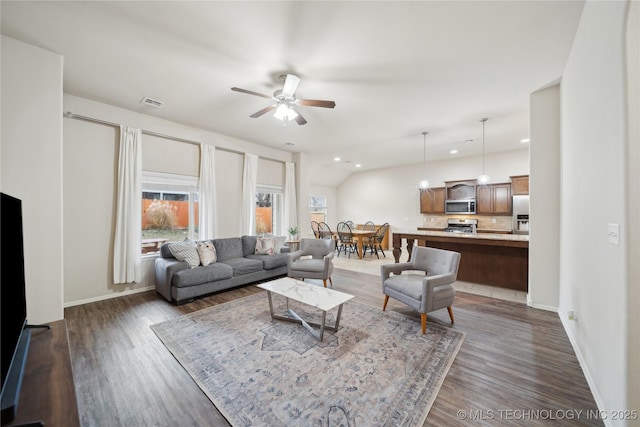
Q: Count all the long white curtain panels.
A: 4